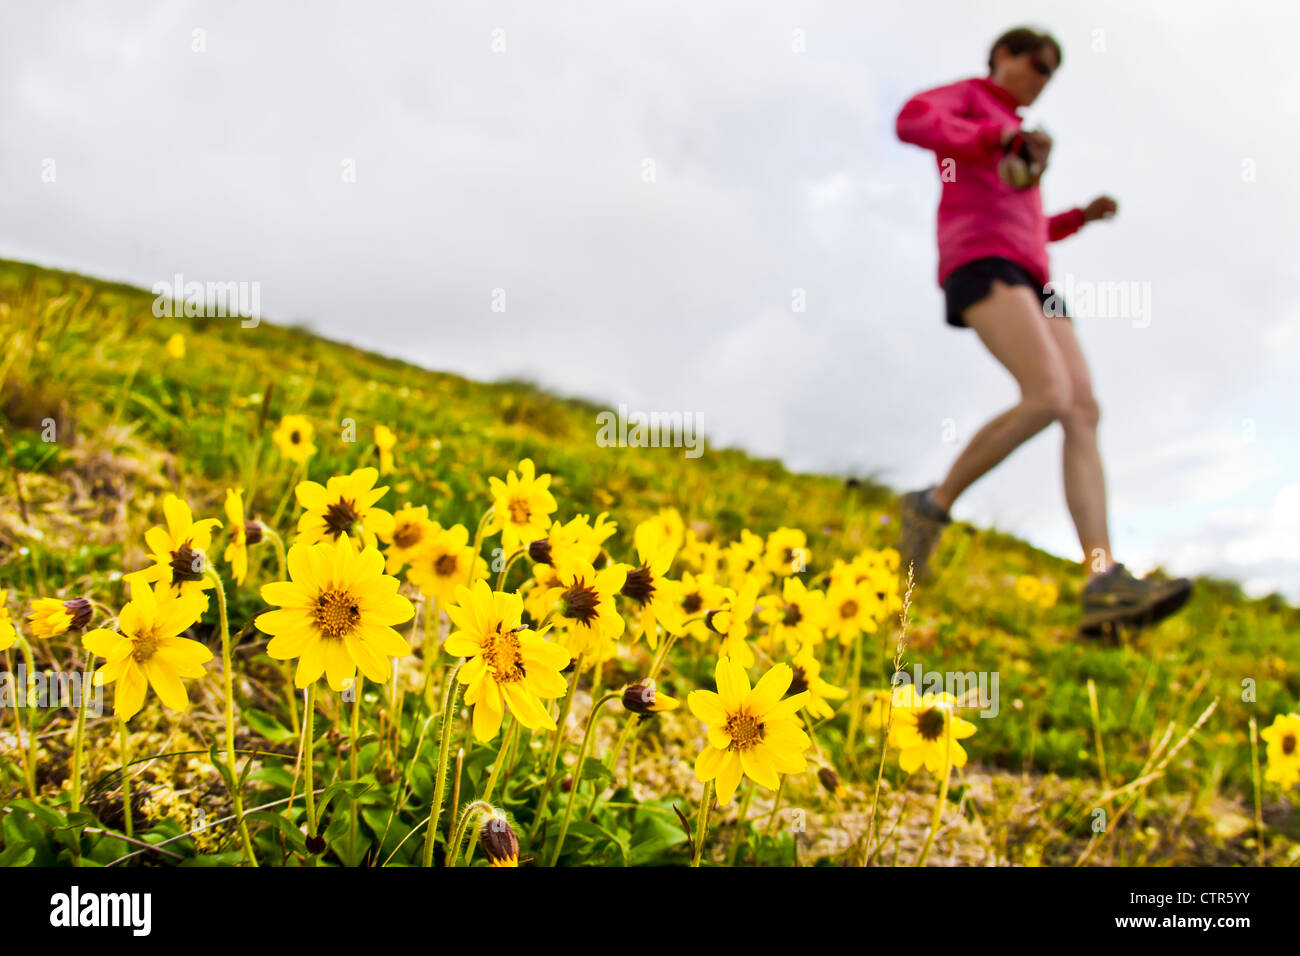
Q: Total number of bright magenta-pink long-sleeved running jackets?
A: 1